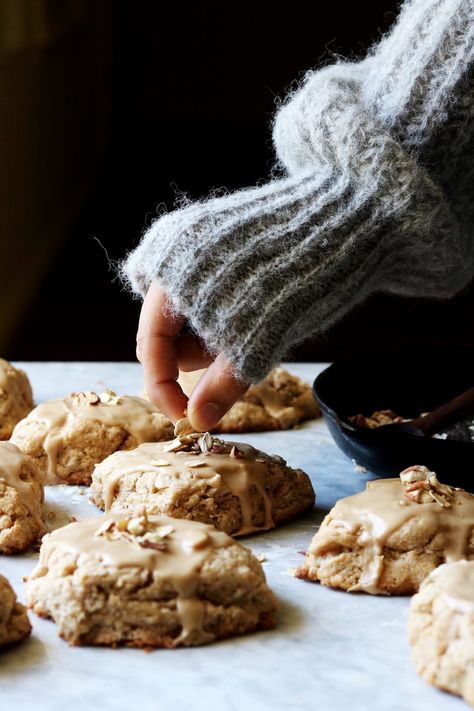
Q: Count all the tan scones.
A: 9